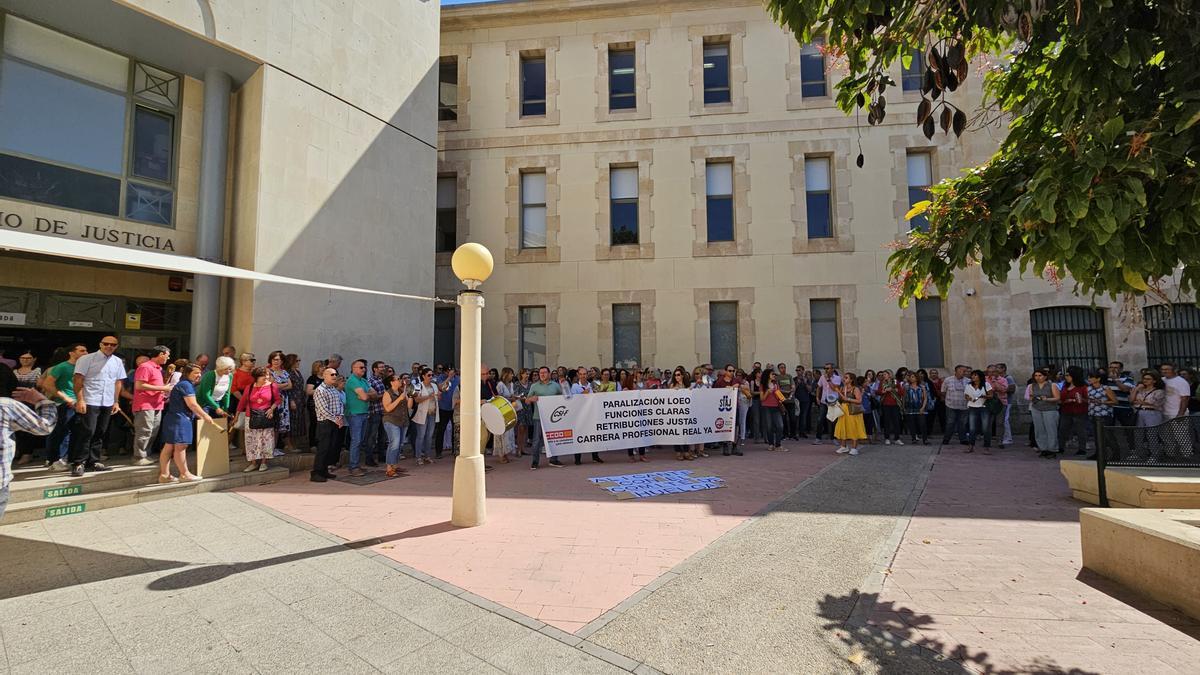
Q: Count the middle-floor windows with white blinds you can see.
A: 5